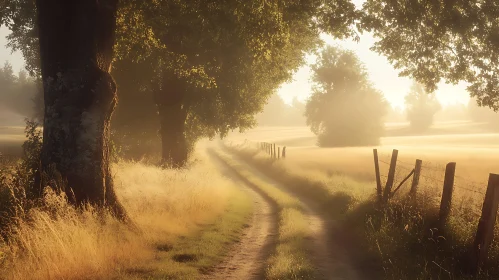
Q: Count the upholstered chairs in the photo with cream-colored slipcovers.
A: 0